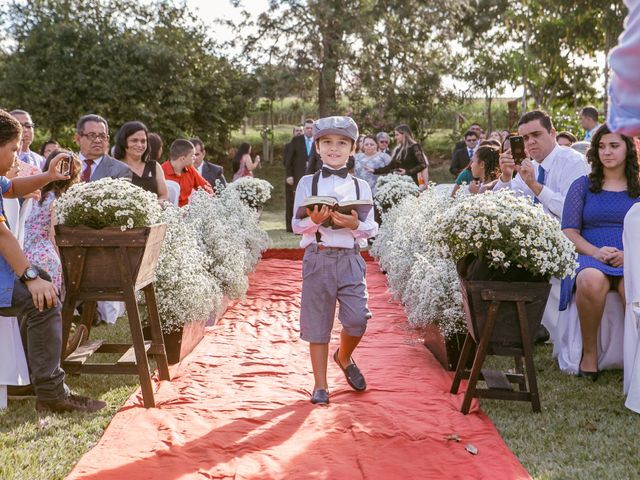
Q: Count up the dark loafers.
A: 2